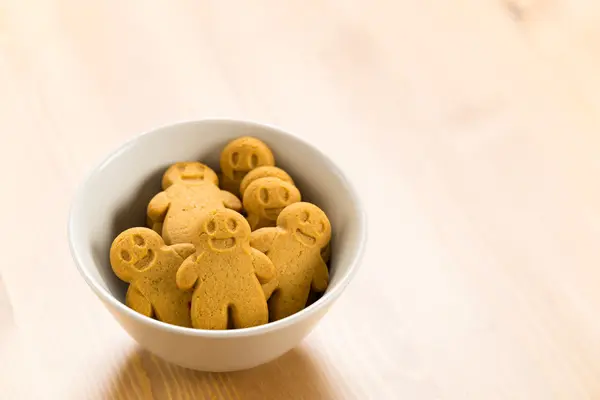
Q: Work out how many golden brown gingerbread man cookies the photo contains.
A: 7